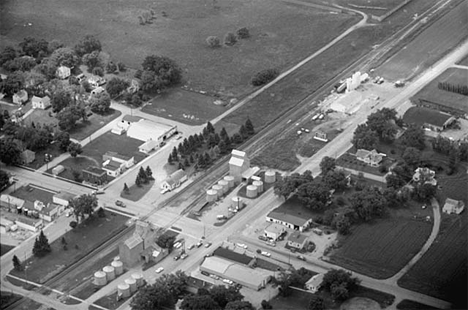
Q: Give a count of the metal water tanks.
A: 14